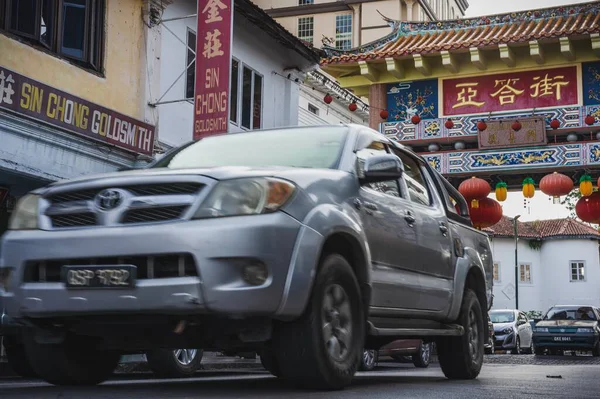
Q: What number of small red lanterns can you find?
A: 9